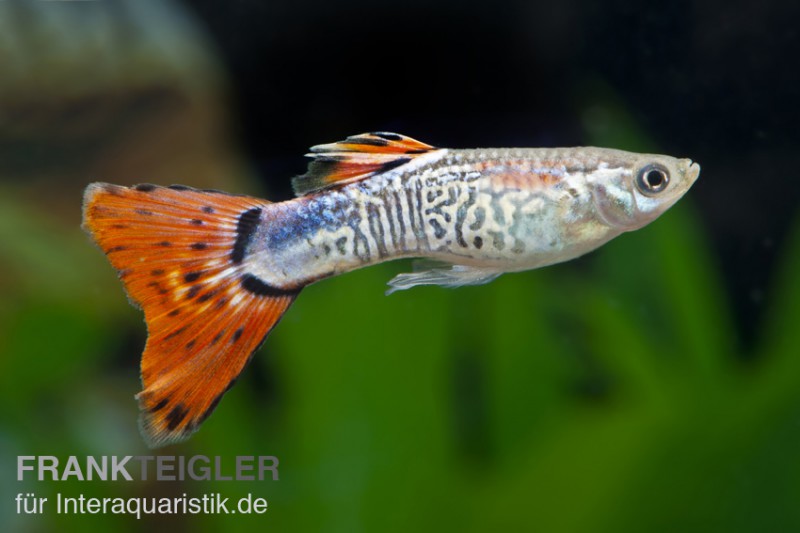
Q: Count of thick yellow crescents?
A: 0